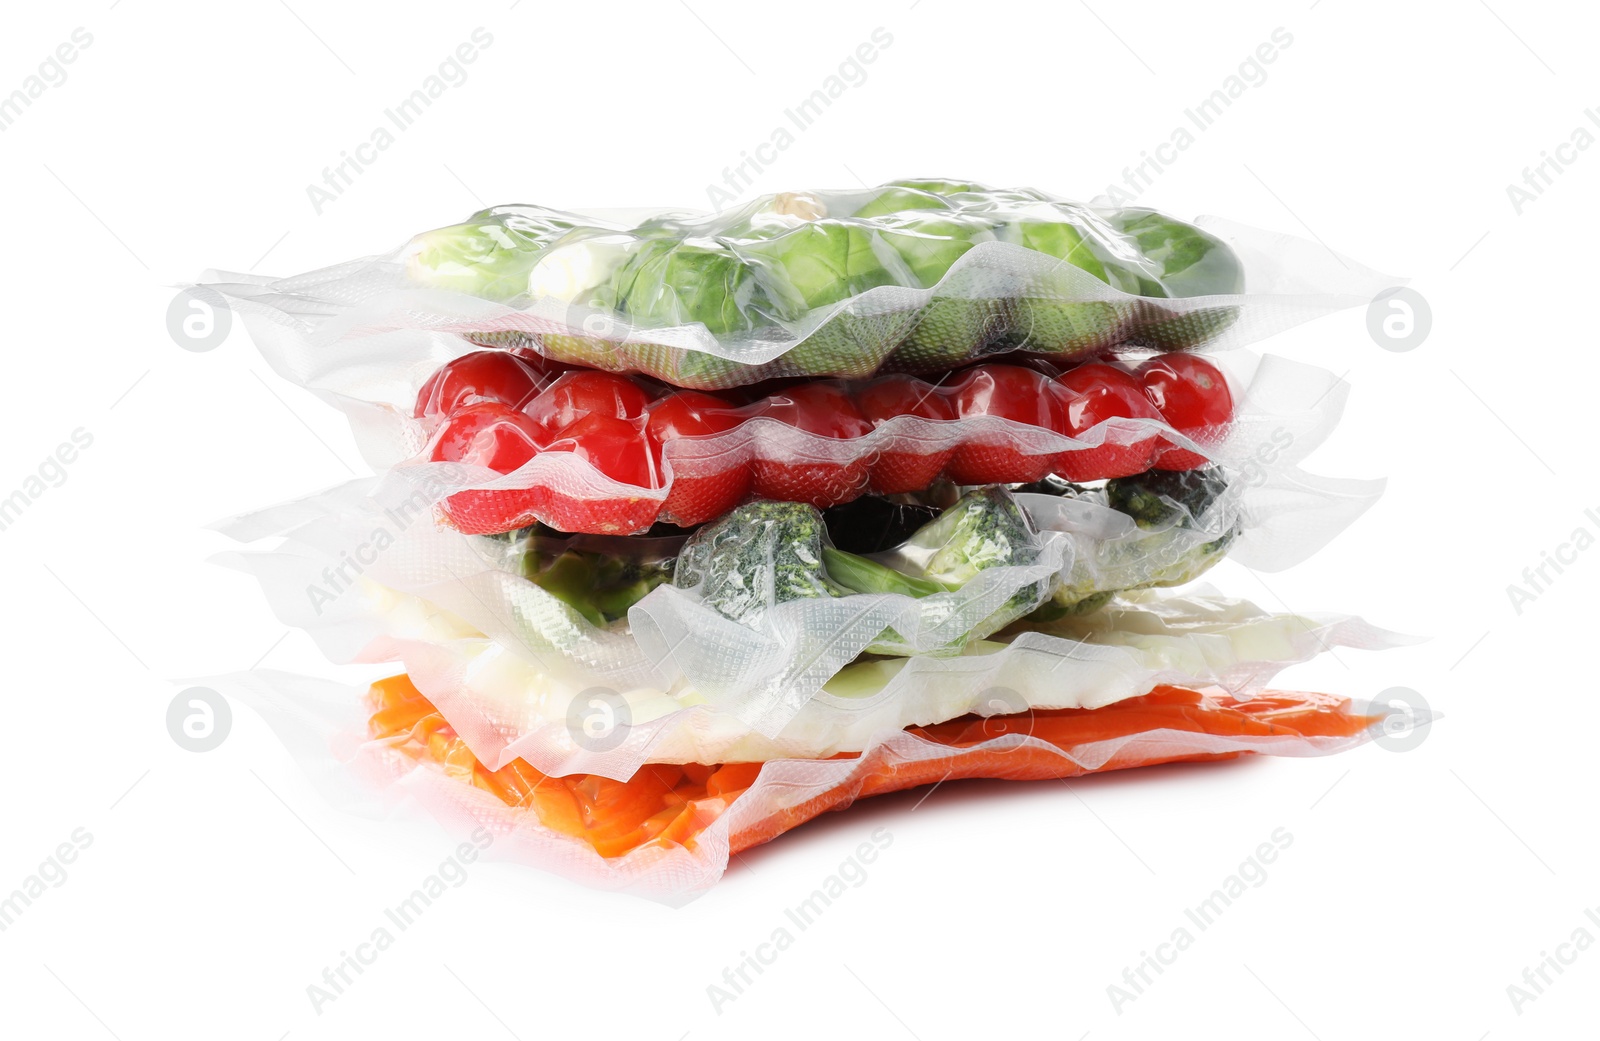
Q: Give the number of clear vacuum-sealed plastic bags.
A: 5